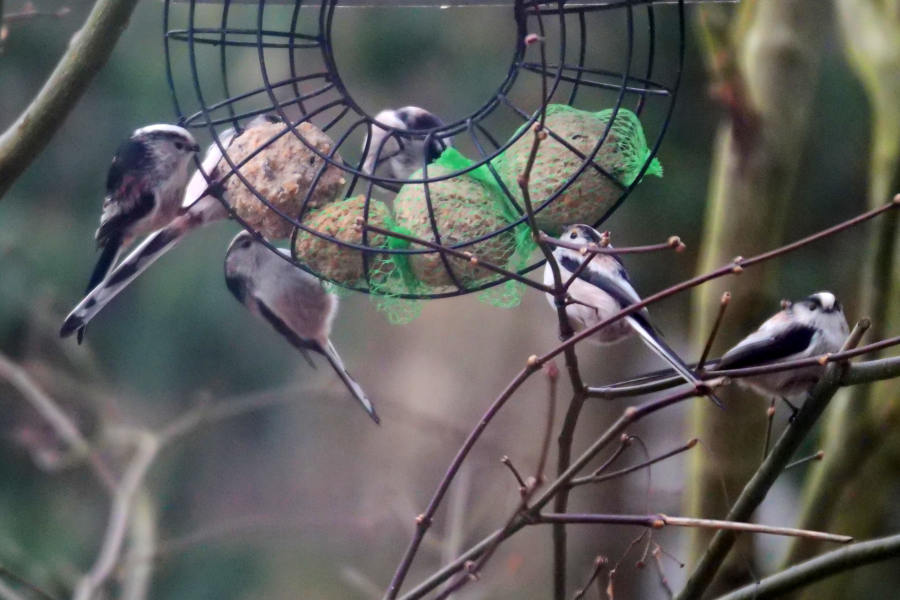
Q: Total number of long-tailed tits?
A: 6